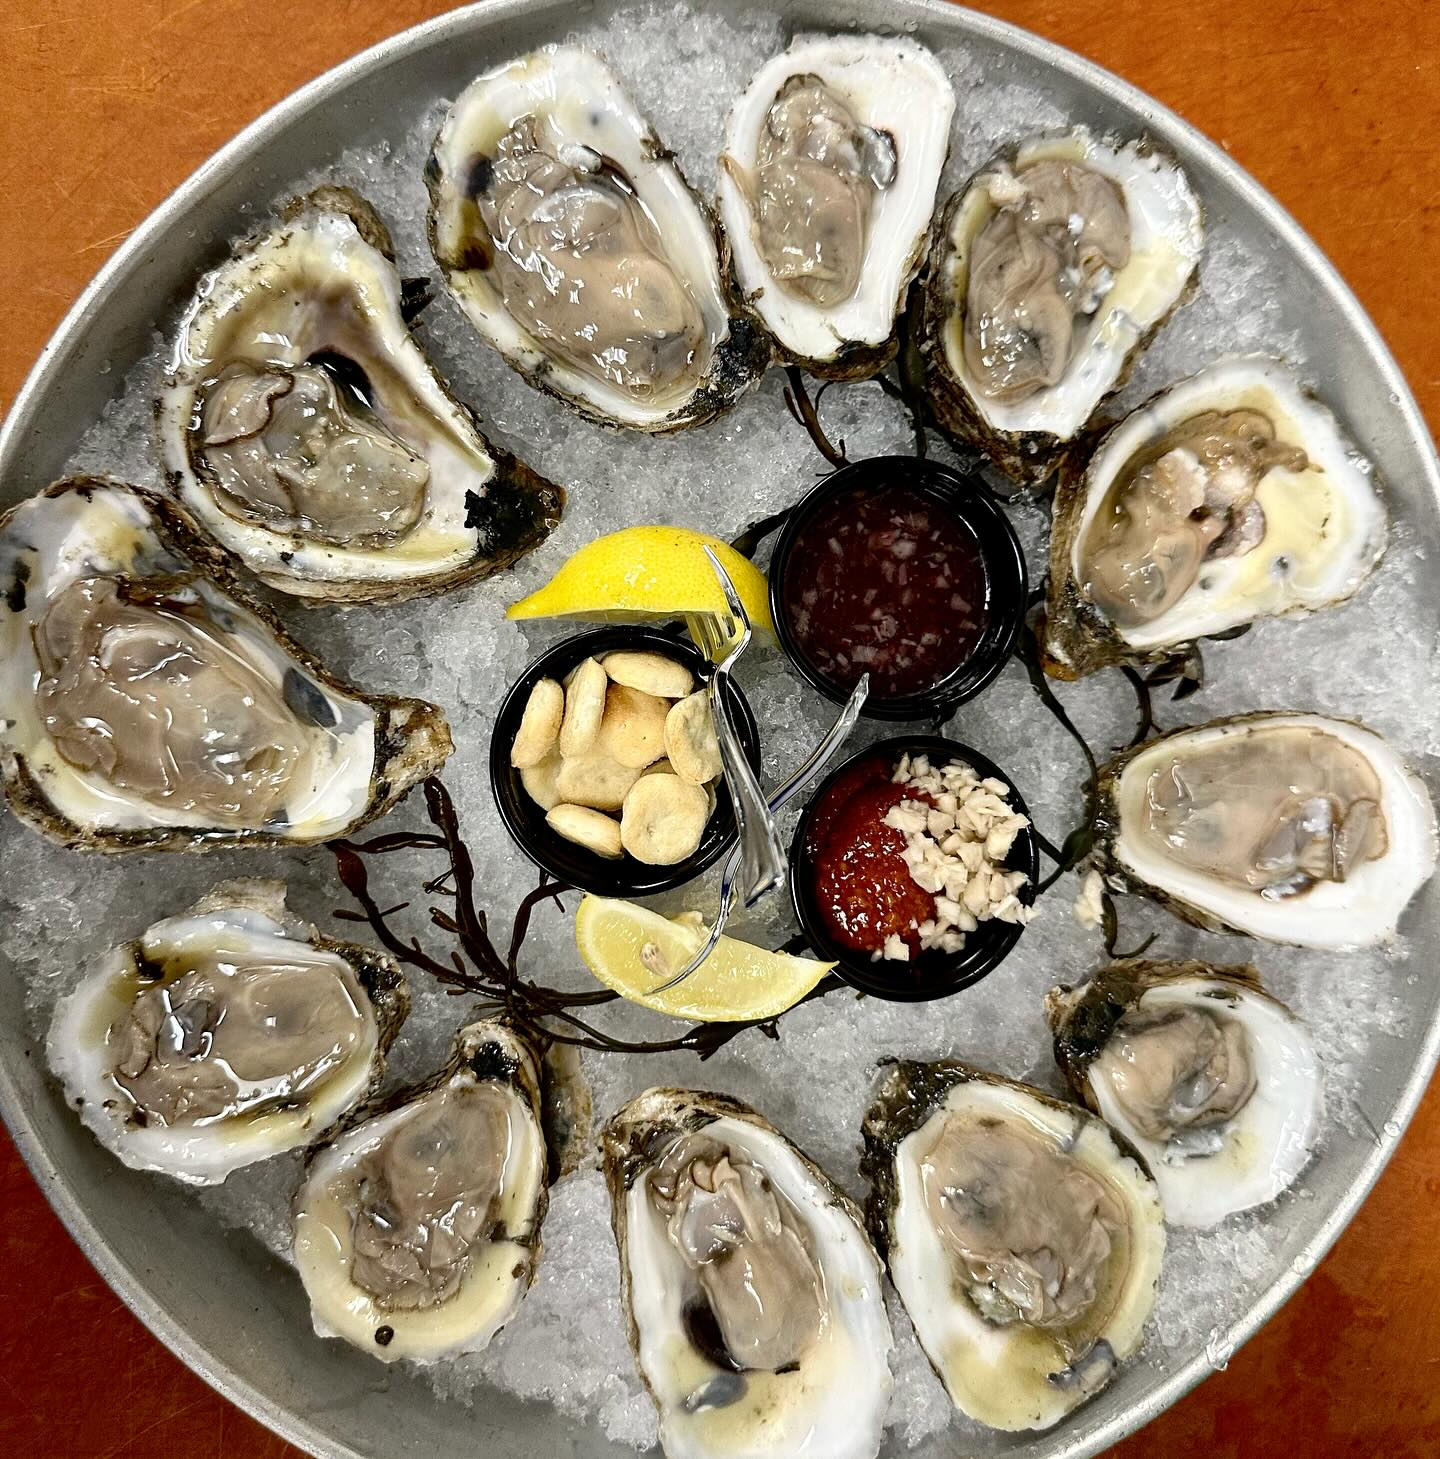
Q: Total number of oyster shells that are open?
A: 12